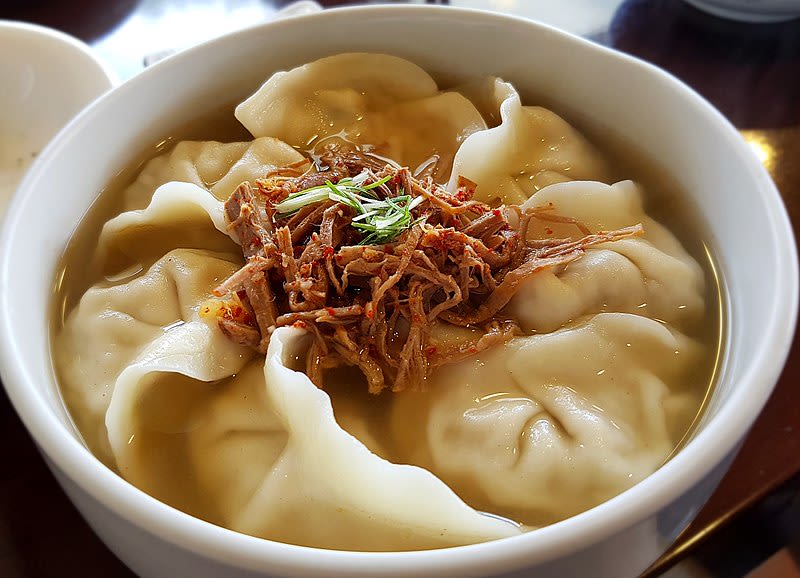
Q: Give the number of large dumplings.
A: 7